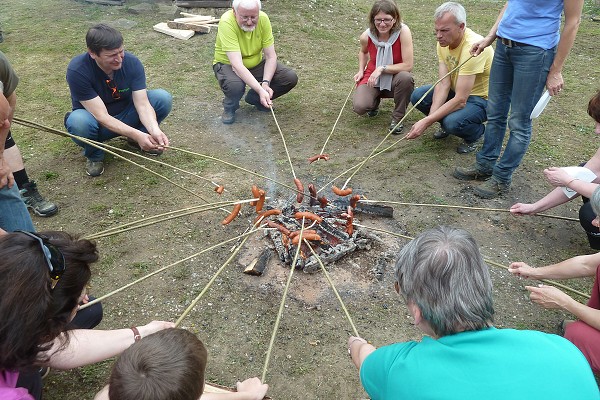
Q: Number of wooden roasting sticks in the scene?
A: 15